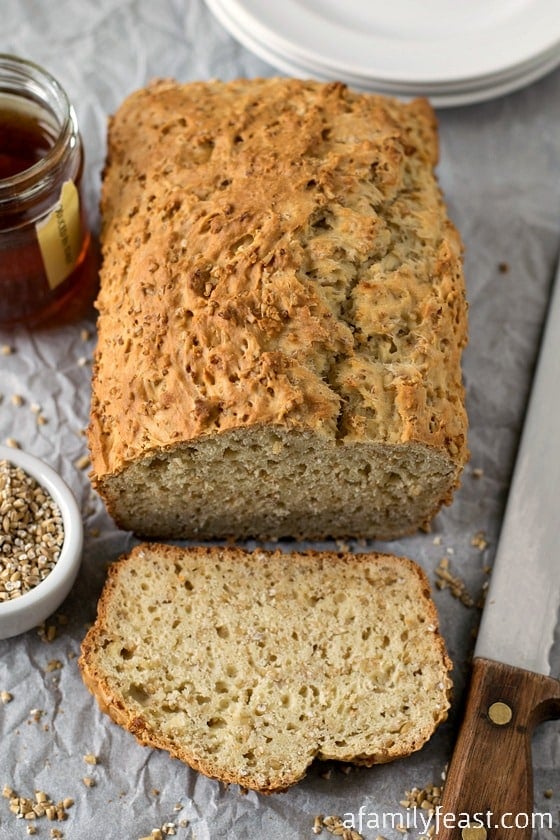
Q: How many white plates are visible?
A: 3